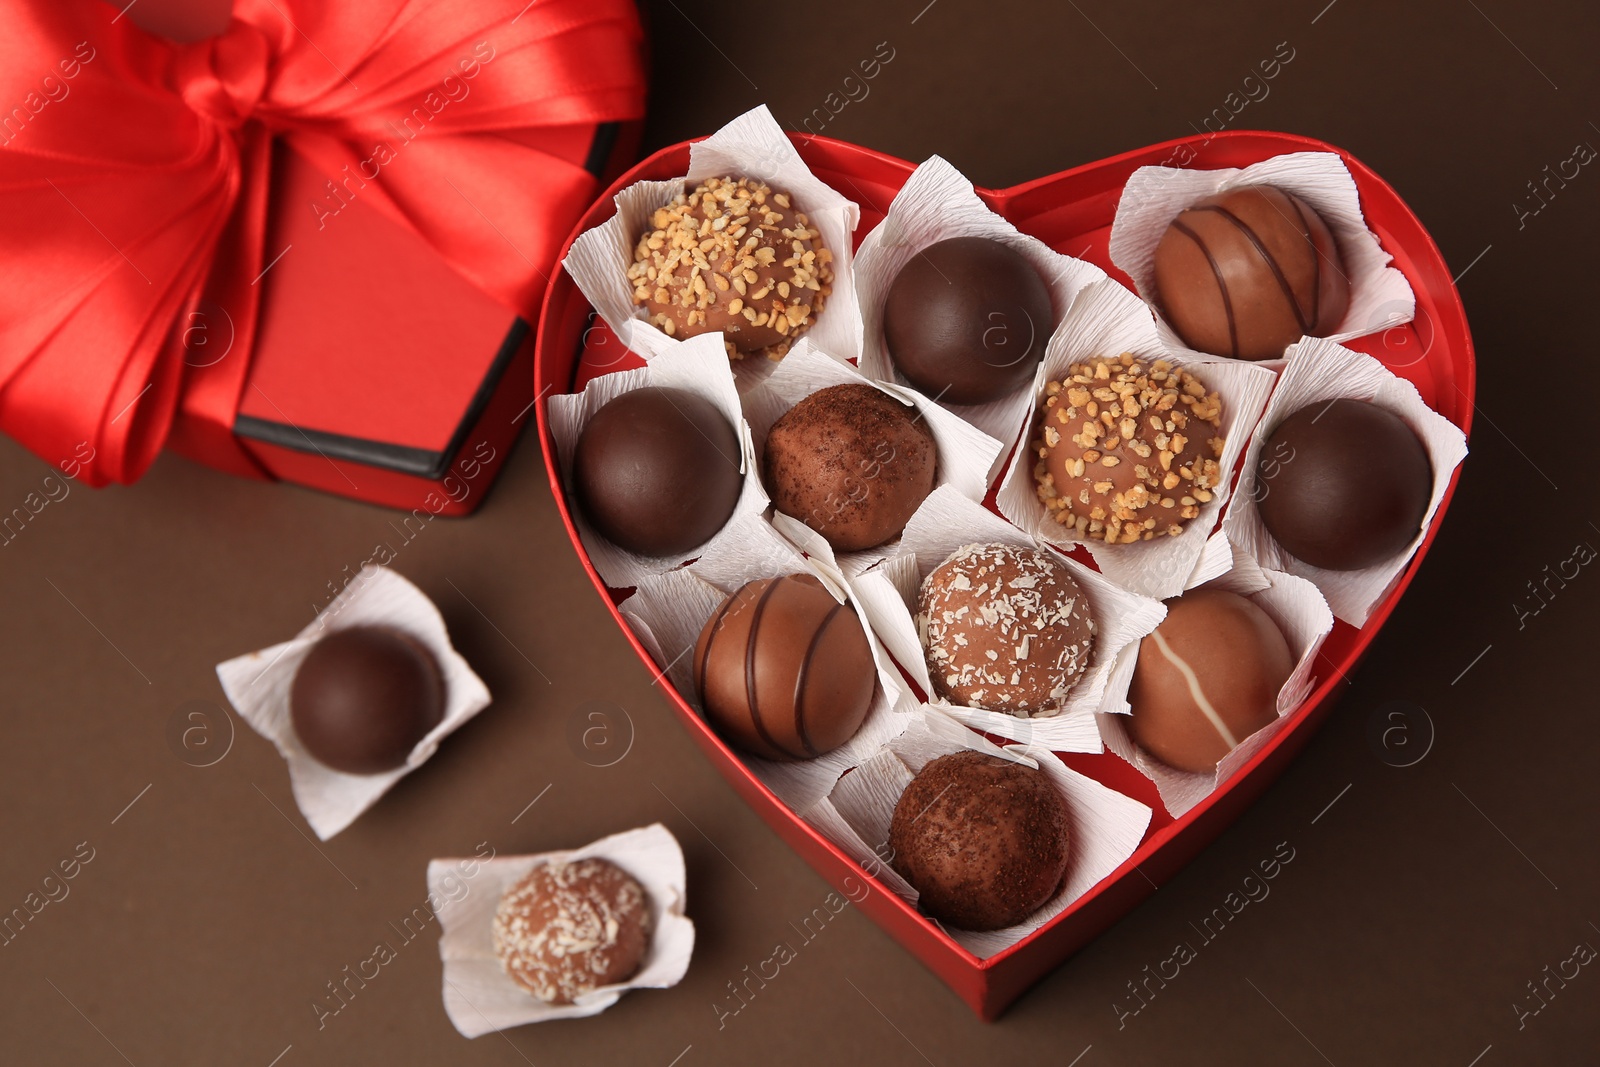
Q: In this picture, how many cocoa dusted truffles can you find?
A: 2